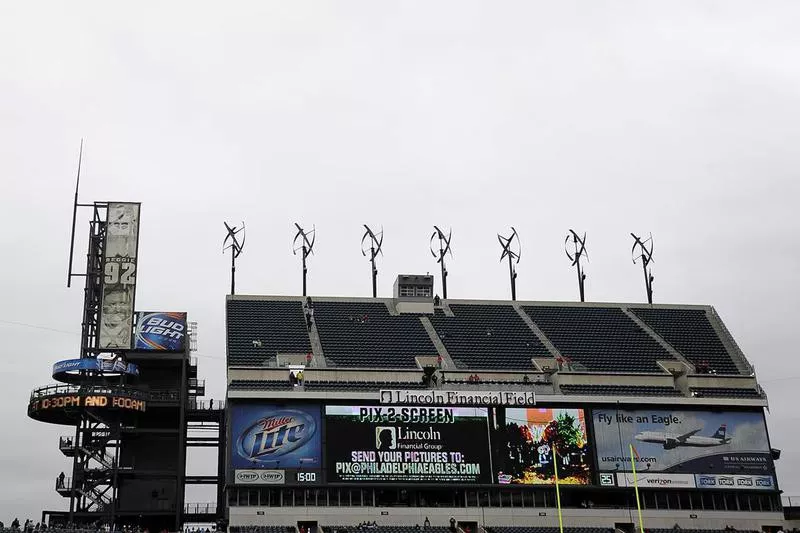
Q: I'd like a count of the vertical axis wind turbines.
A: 7